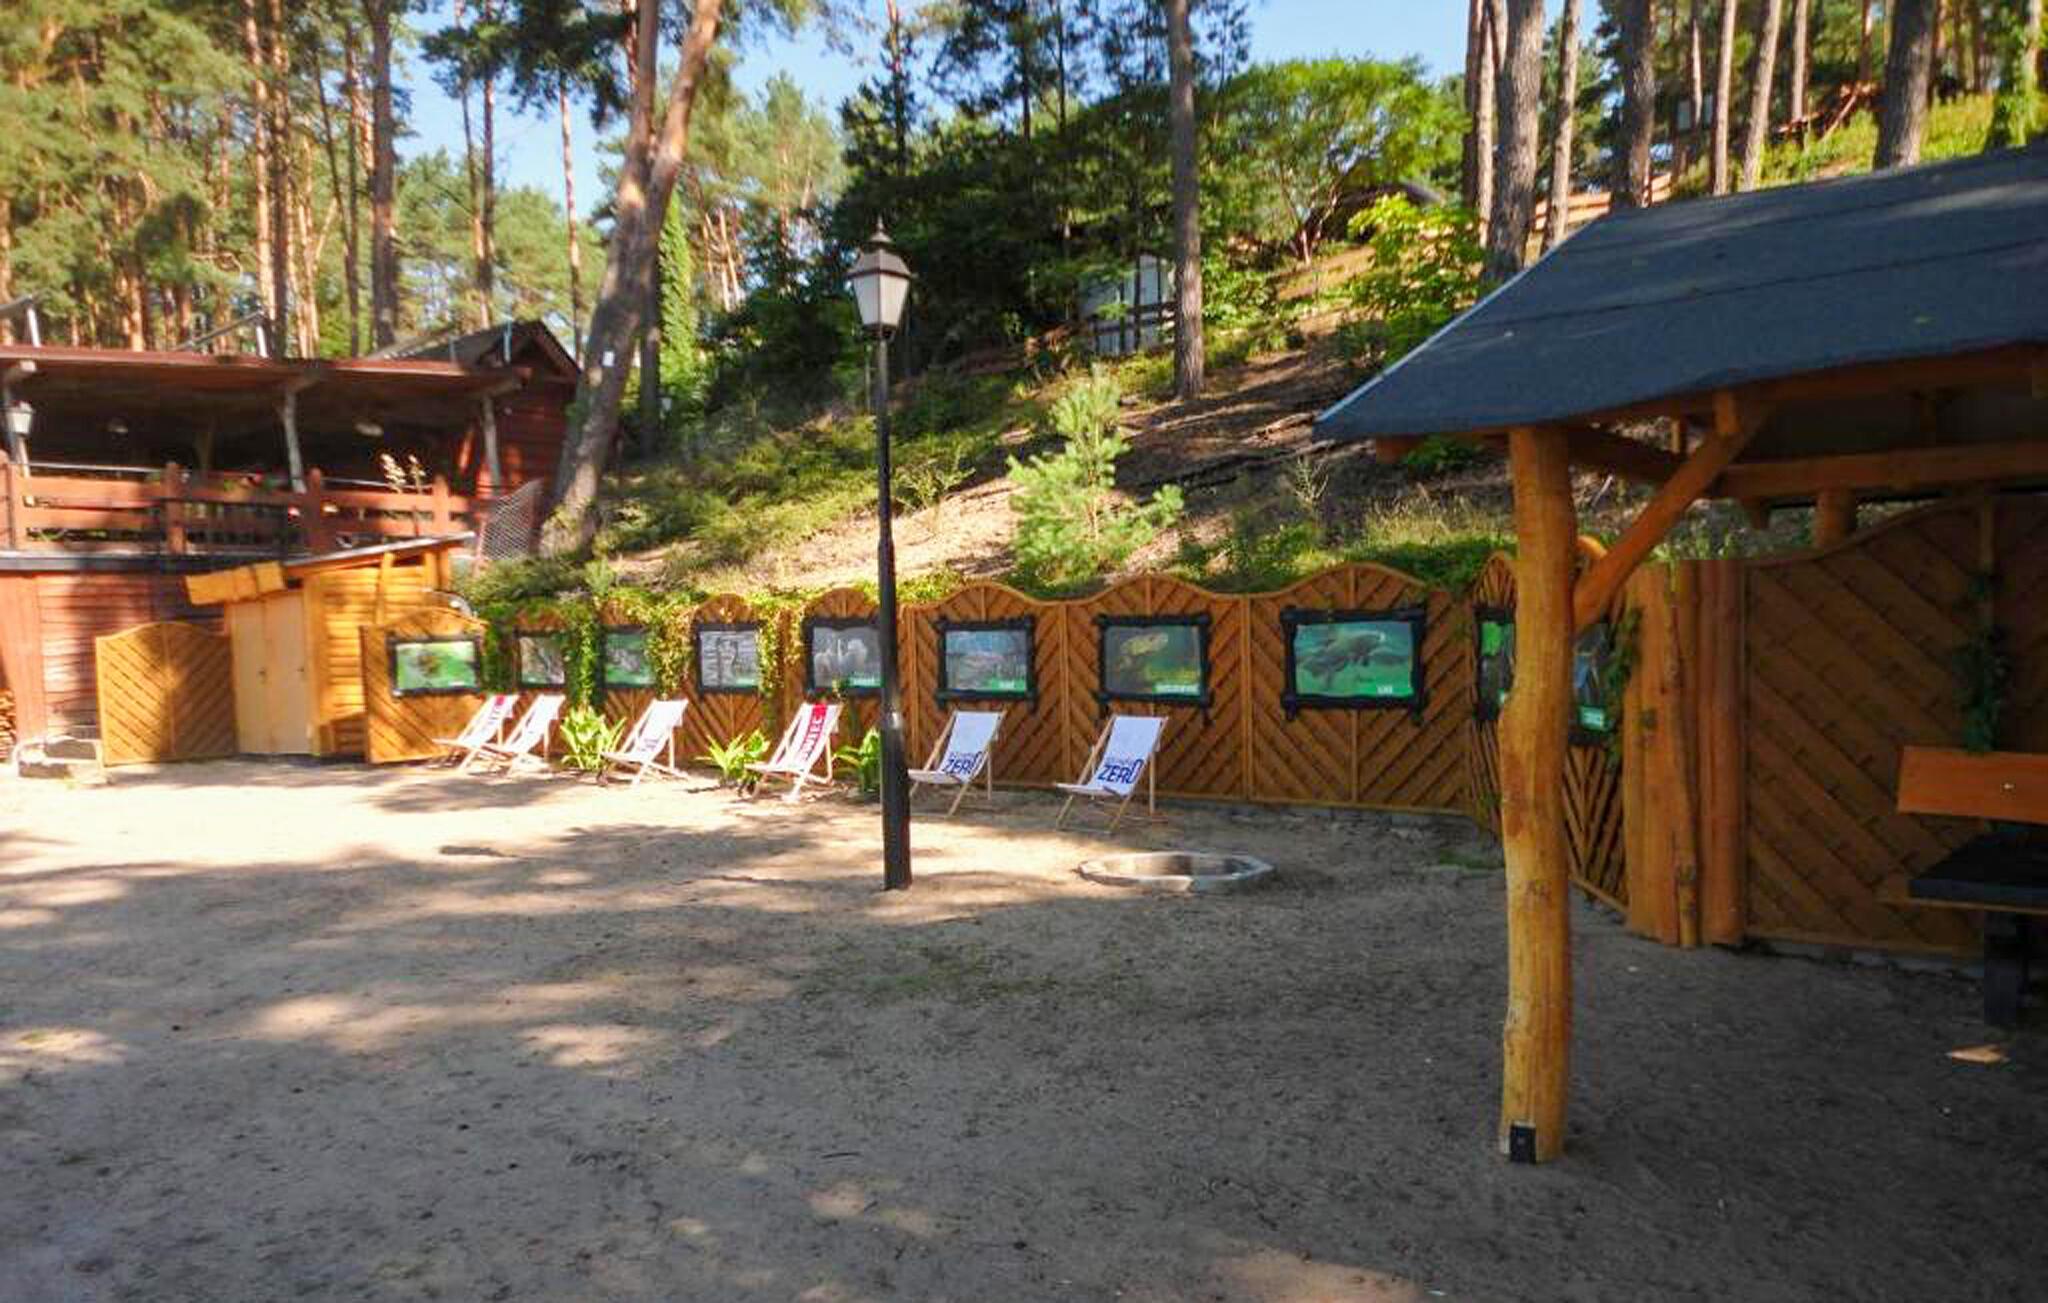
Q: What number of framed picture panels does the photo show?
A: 10